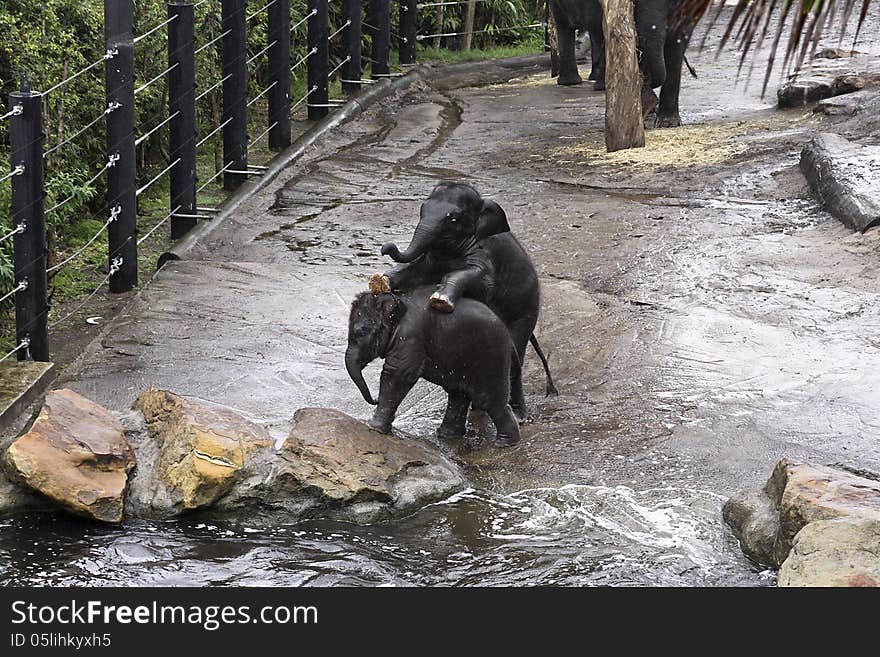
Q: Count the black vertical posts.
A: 9